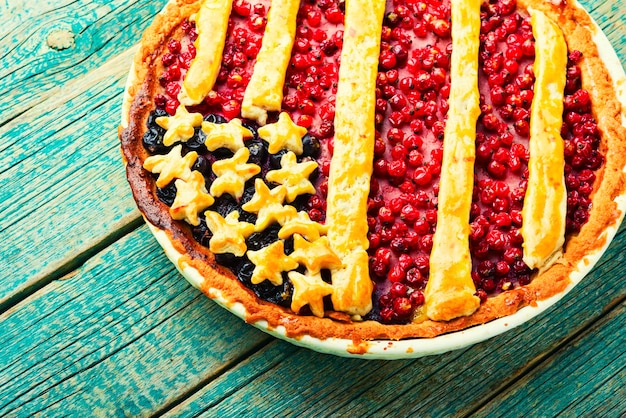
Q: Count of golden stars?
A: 13